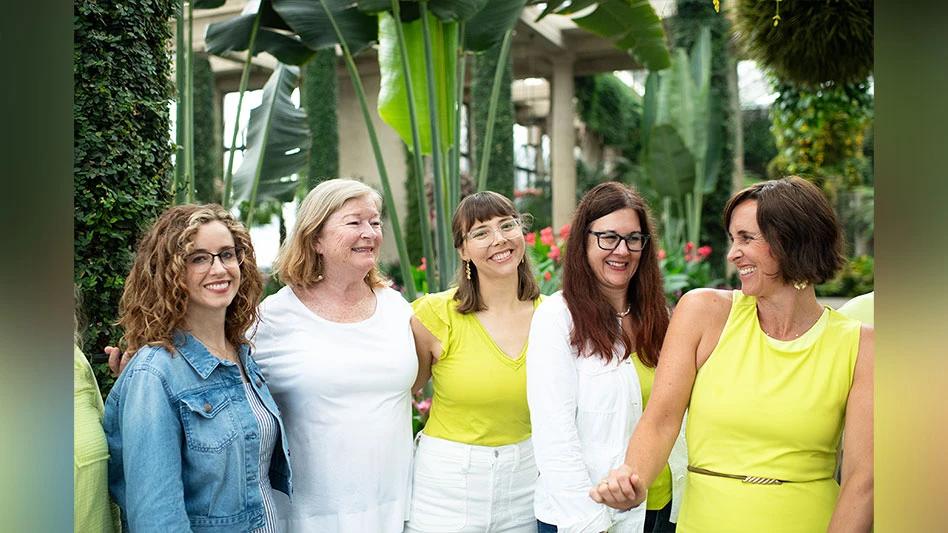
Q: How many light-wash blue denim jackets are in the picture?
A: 1